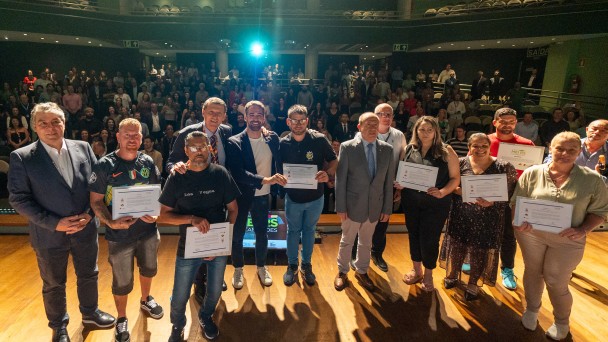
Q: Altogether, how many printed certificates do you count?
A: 7